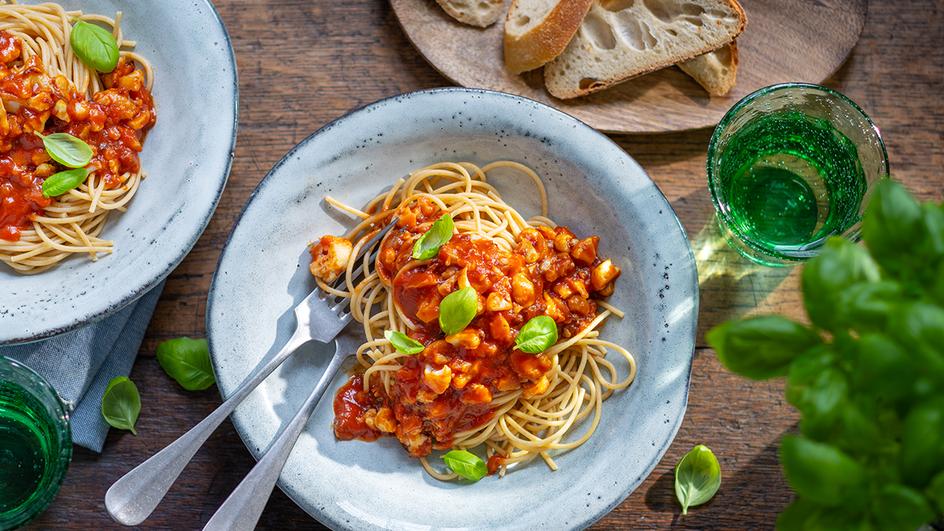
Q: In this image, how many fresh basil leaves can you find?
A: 11